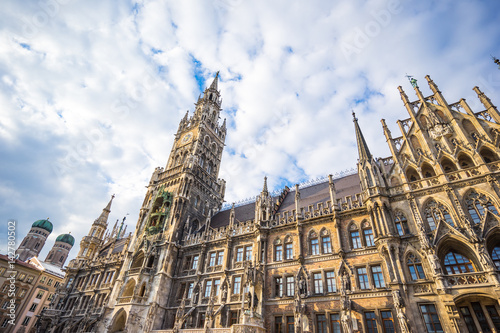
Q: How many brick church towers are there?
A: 2